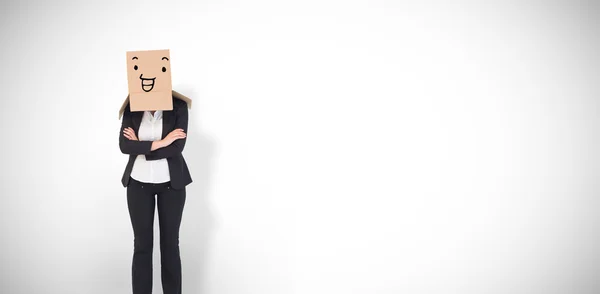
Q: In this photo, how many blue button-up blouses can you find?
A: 0